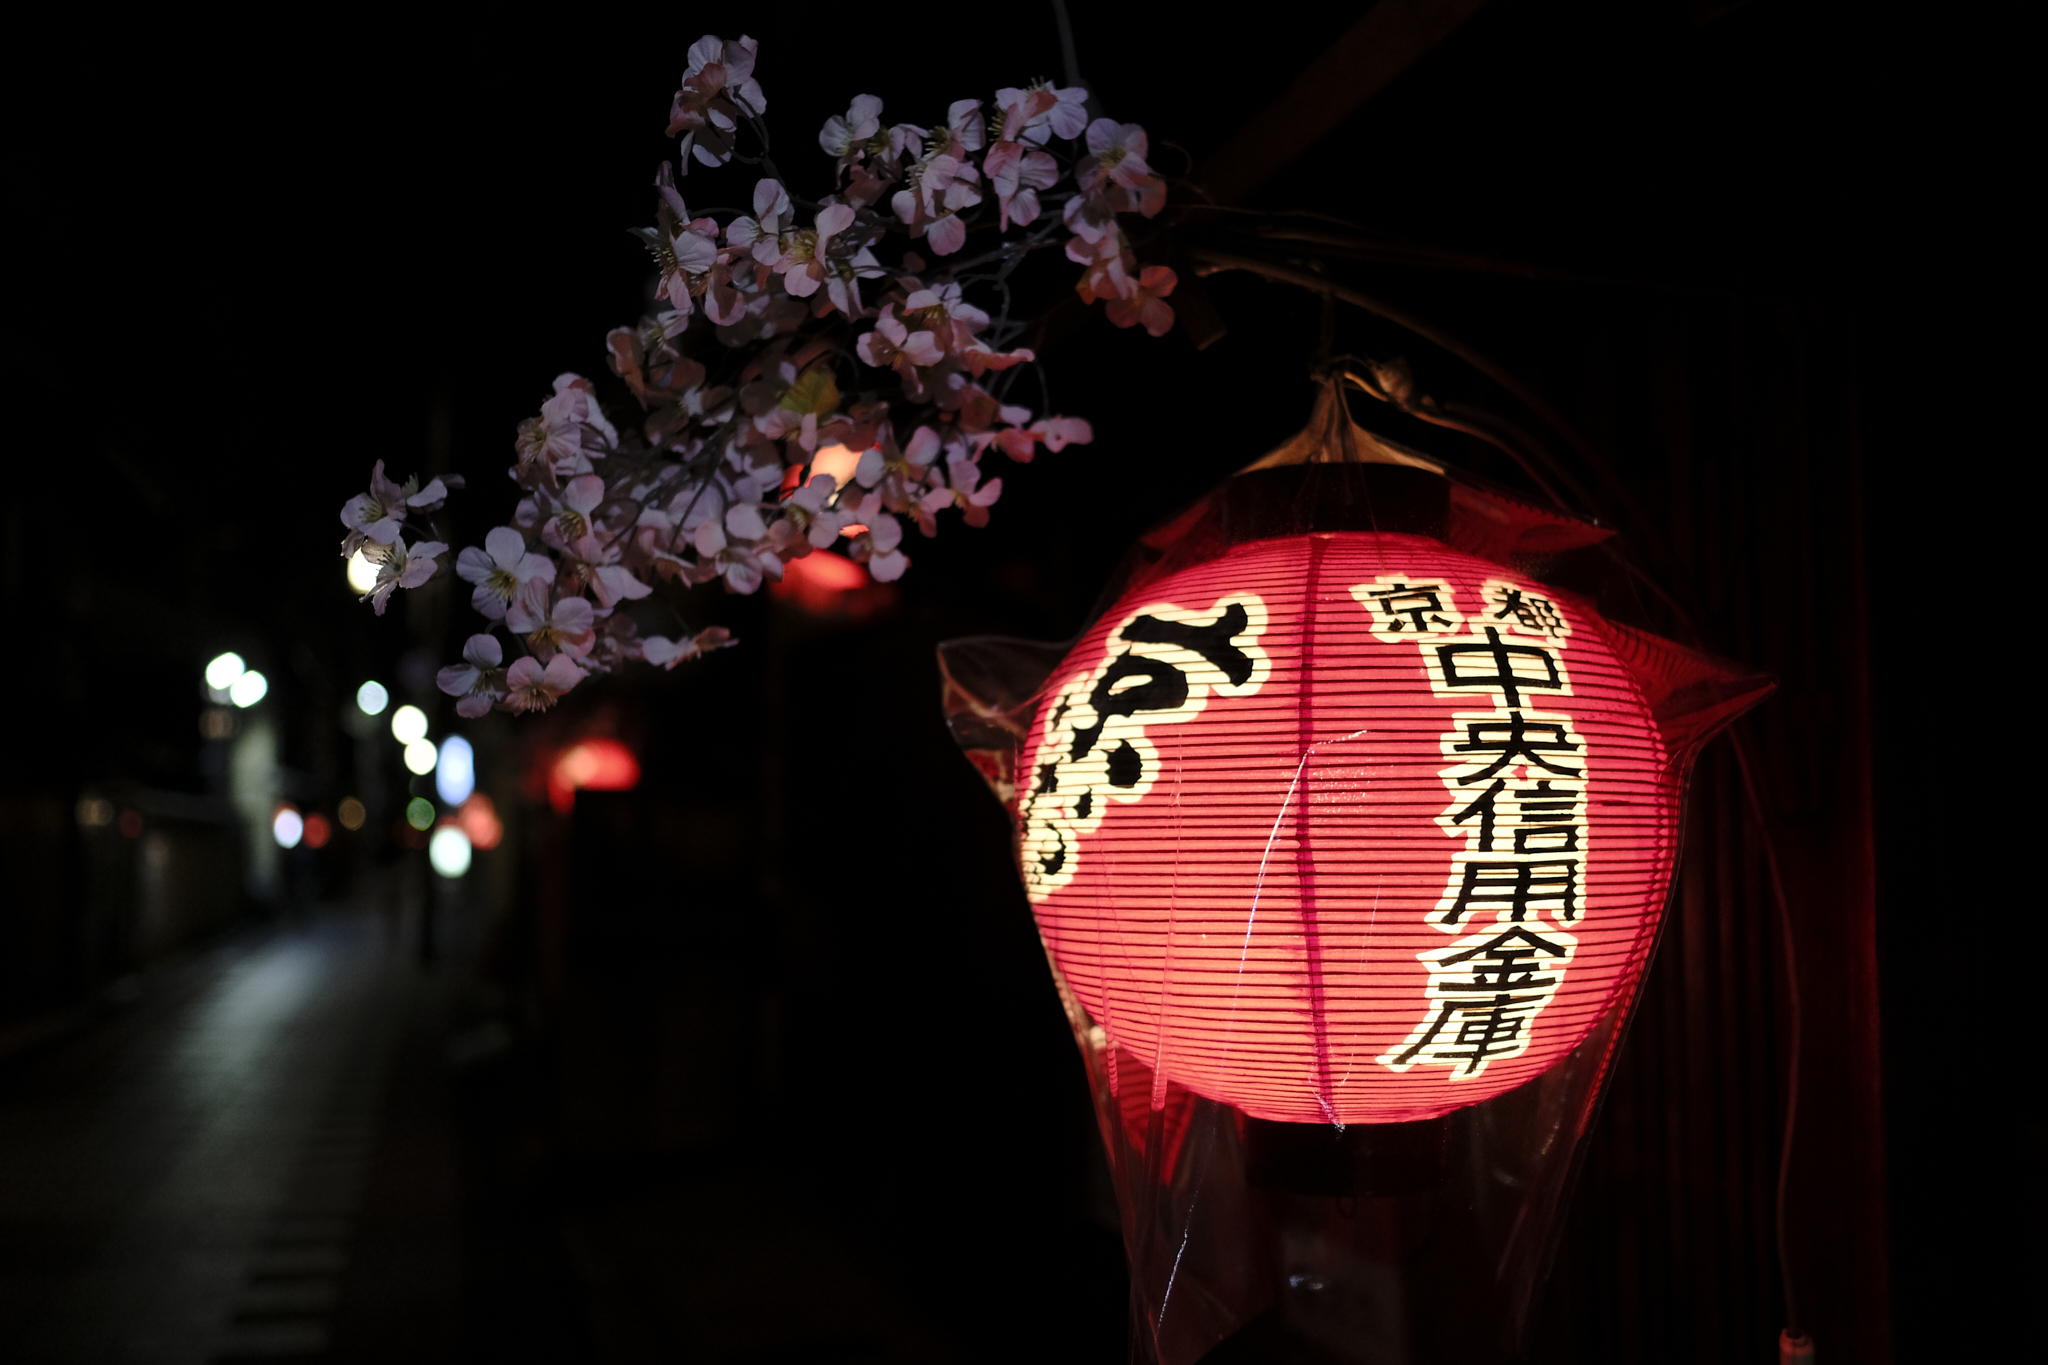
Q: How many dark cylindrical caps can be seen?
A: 2